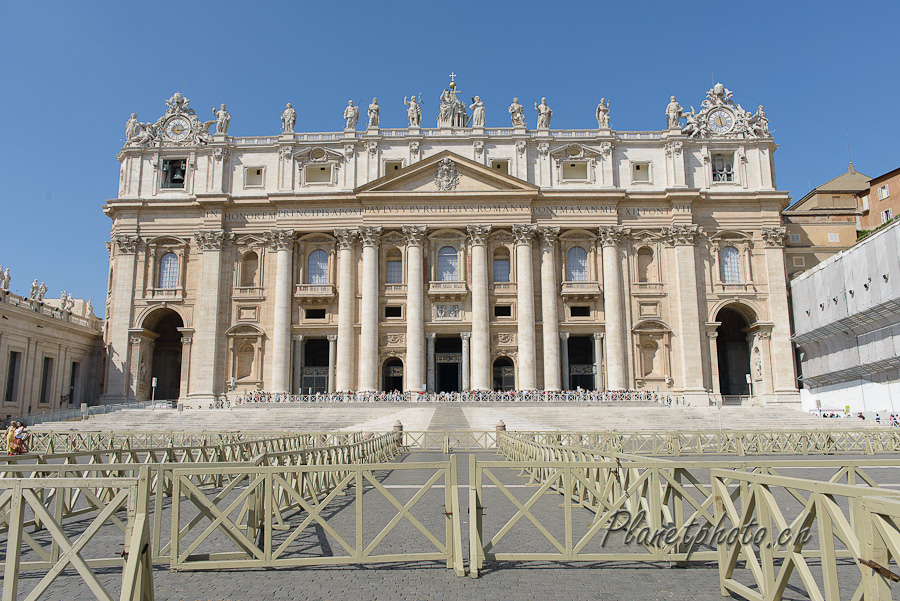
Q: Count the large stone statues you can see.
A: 13